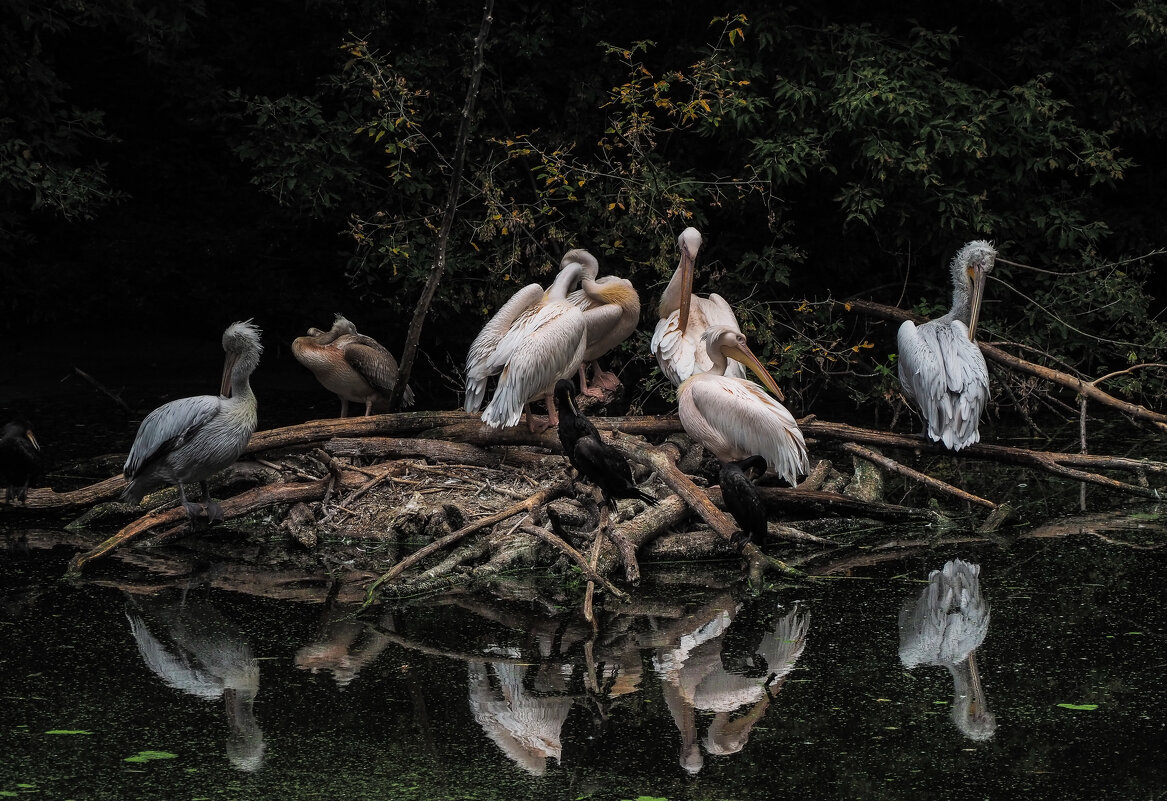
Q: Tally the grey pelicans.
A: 2